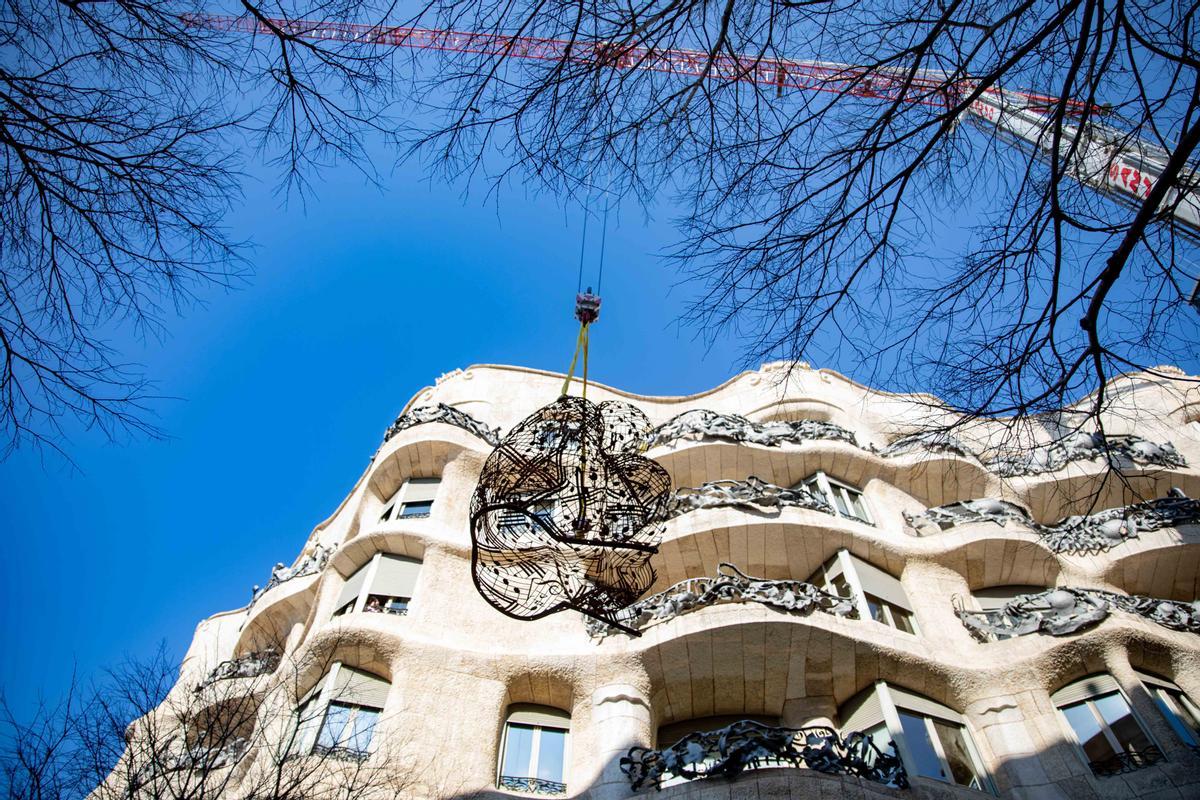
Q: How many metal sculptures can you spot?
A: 1